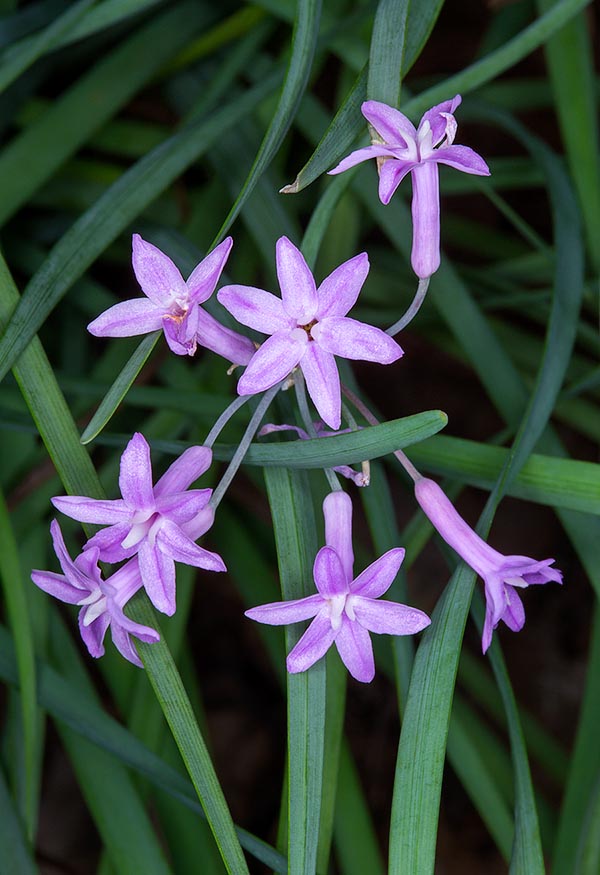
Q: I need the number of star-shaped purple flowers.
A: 7